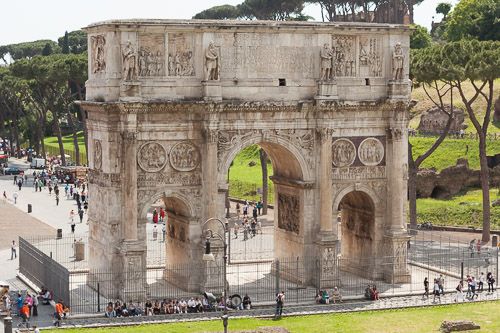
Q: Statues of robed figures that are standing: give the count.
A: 4